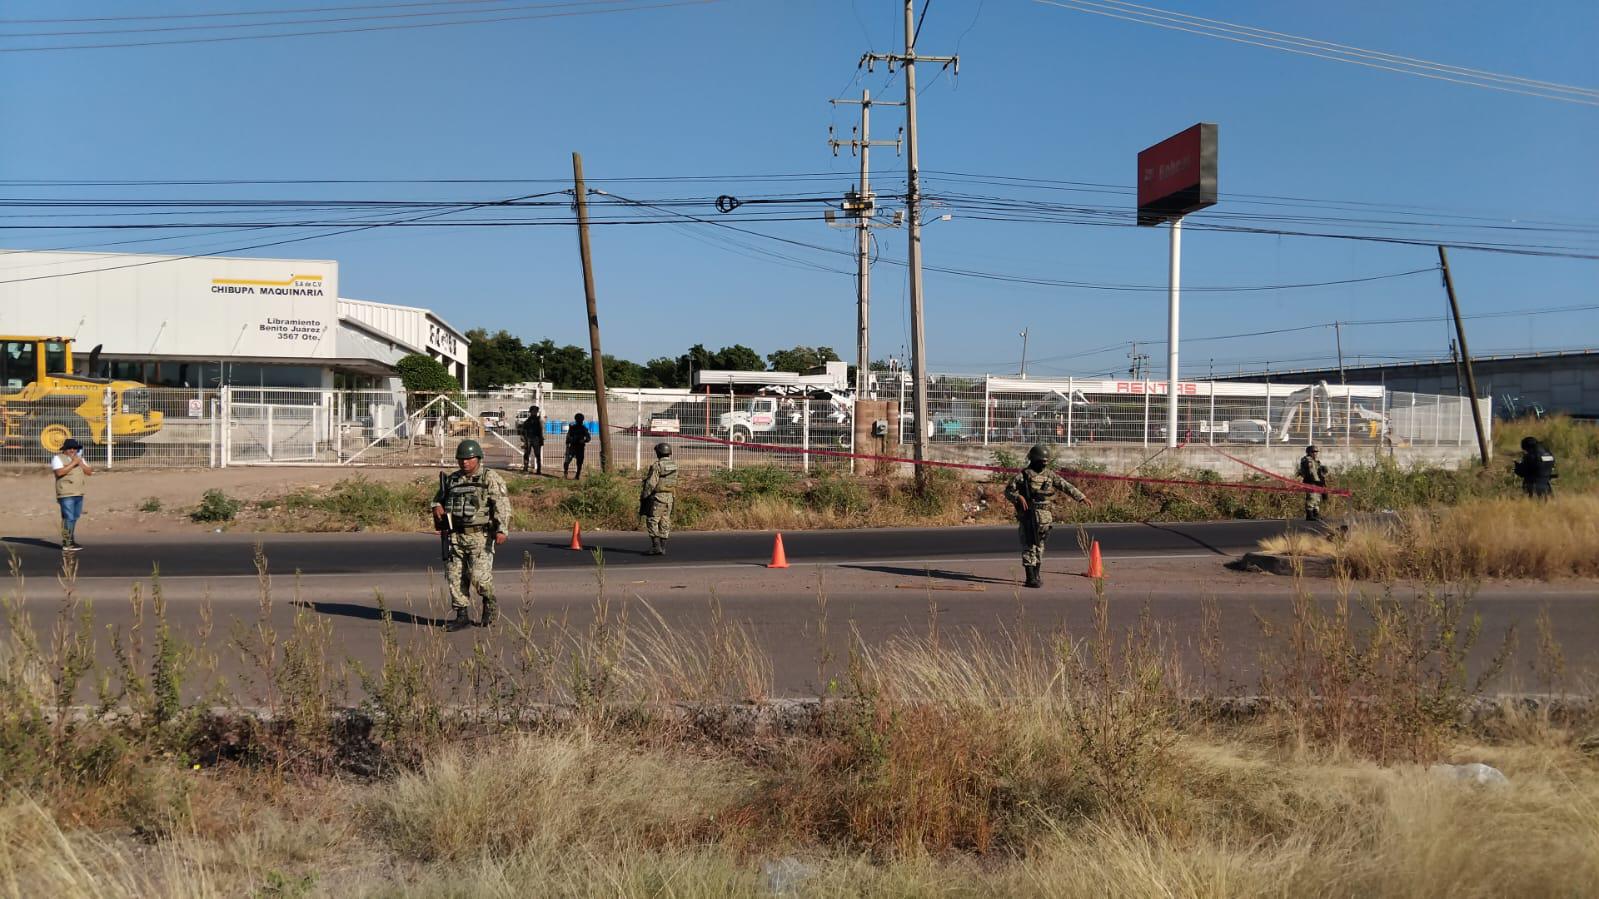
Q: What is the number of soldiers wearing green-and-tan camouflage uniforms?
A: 4